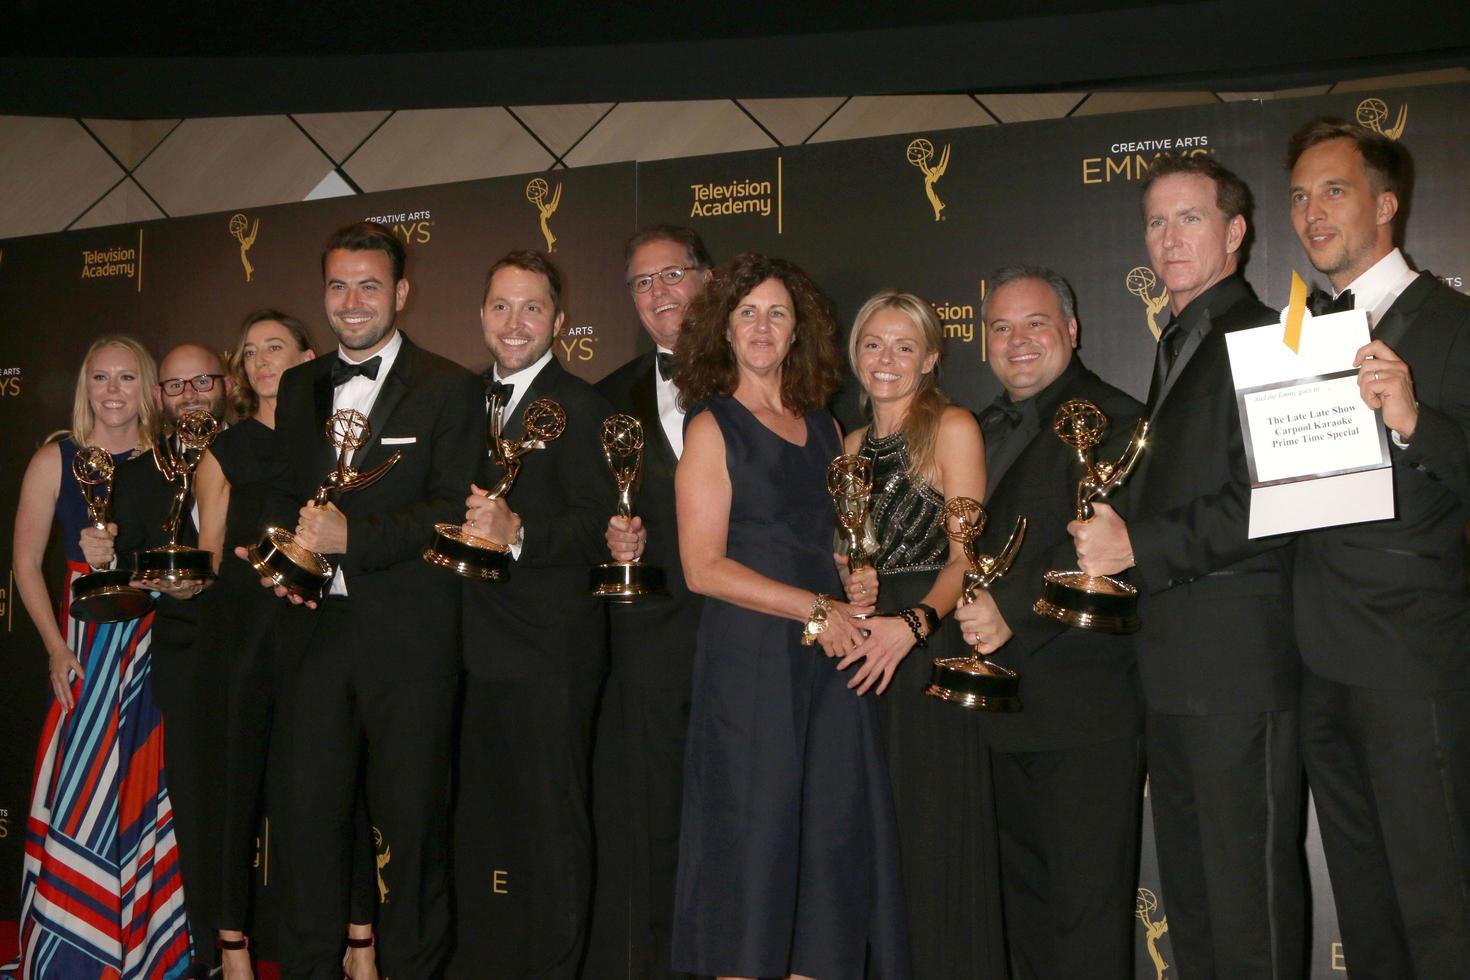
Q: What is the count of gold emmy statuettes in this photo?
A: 8